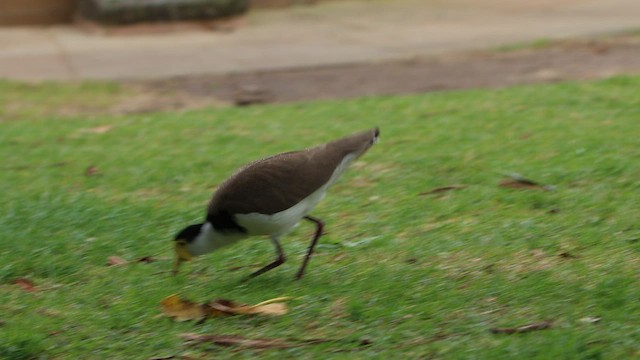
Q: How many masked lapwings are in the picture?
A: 1